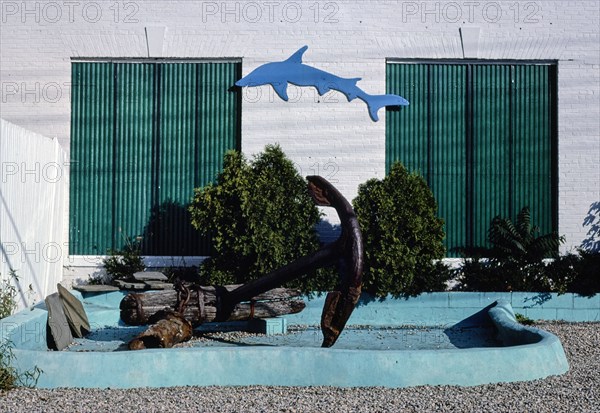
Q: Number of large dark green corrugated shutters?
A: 2